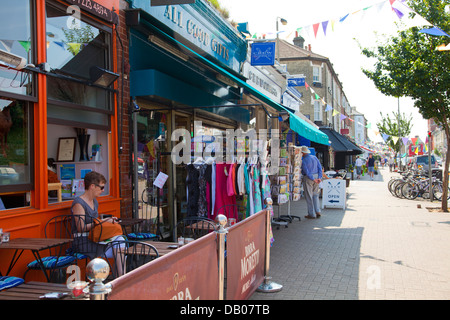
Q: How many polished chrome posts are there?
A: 3